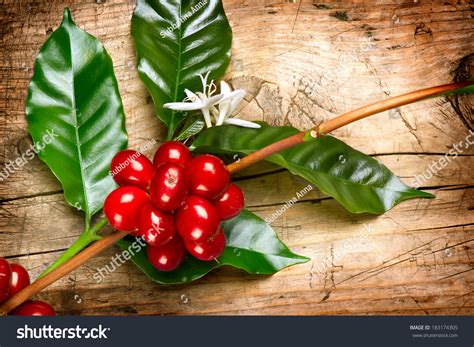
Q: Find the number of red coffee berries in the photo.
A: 13